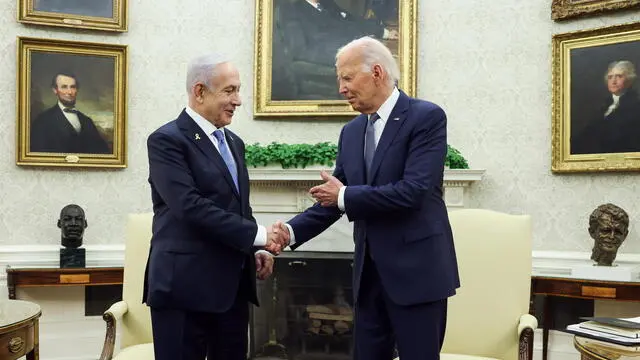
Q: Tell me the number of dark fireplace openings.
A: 1